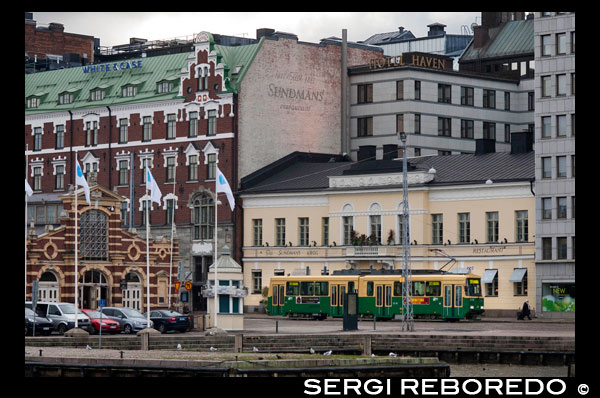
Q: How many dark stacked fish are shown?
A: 0